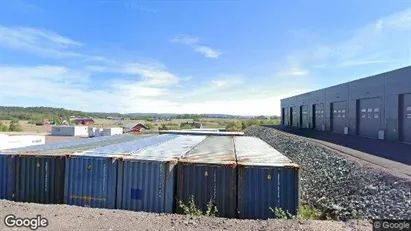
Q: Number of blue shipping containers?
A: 6